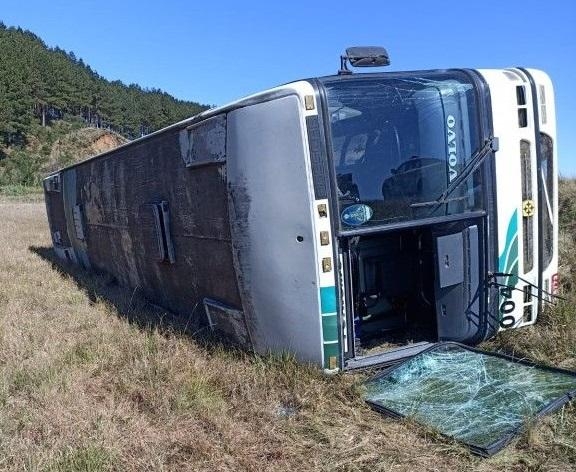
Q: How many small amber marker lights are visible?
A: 5